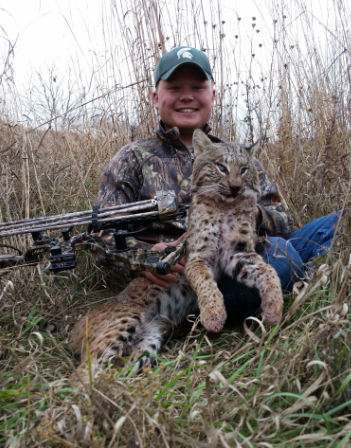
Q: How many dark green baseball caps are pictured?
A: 1